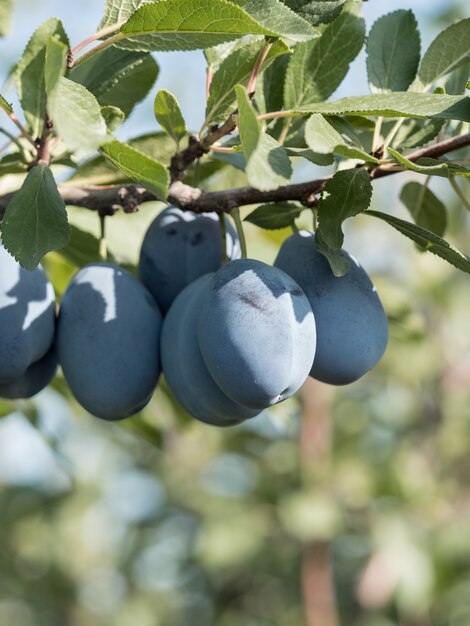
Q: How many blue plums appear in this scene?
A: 7